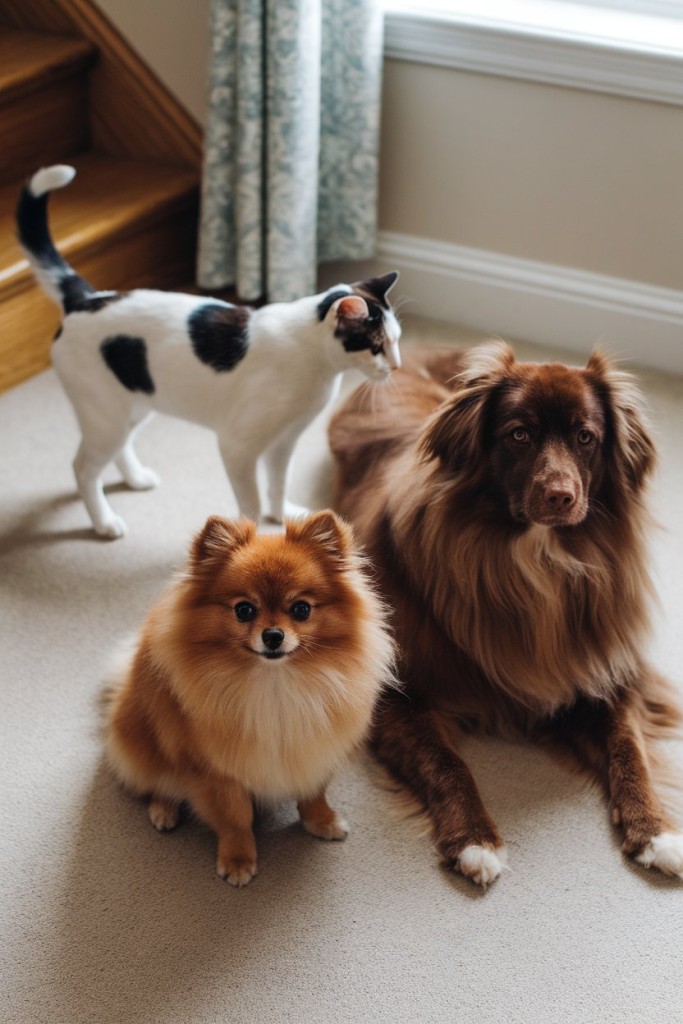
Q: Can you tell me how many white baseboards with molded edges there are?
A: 1